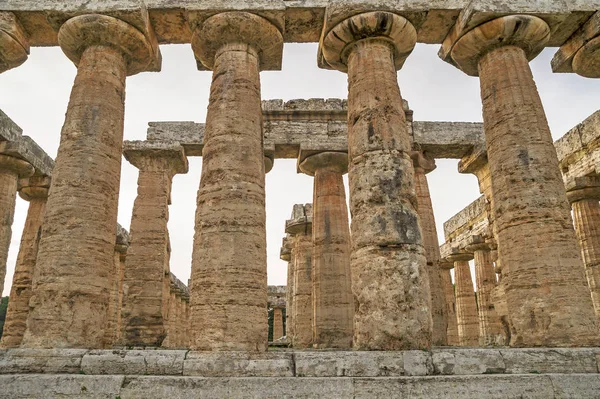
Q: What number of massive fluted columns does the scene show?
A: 4